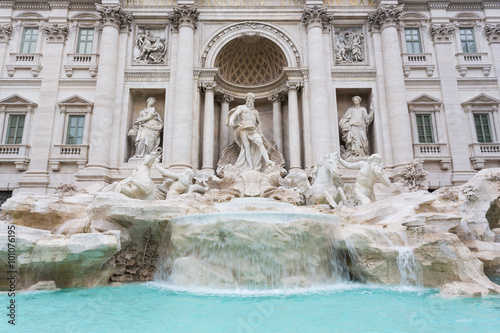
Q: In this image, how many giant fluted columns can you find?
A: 4